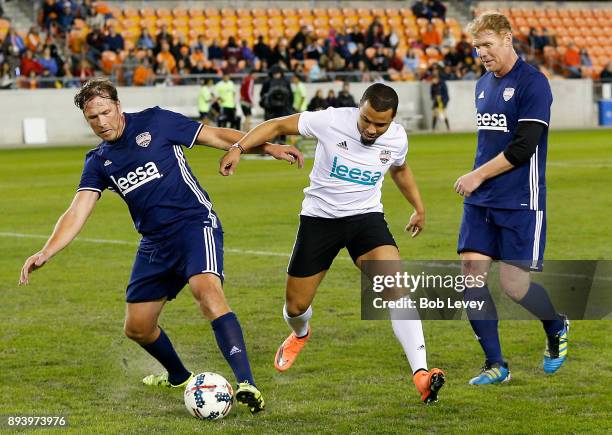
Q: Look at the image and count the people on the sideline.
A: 9